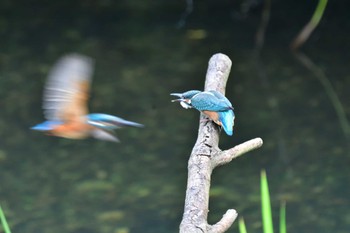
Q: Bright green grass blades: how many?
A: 4